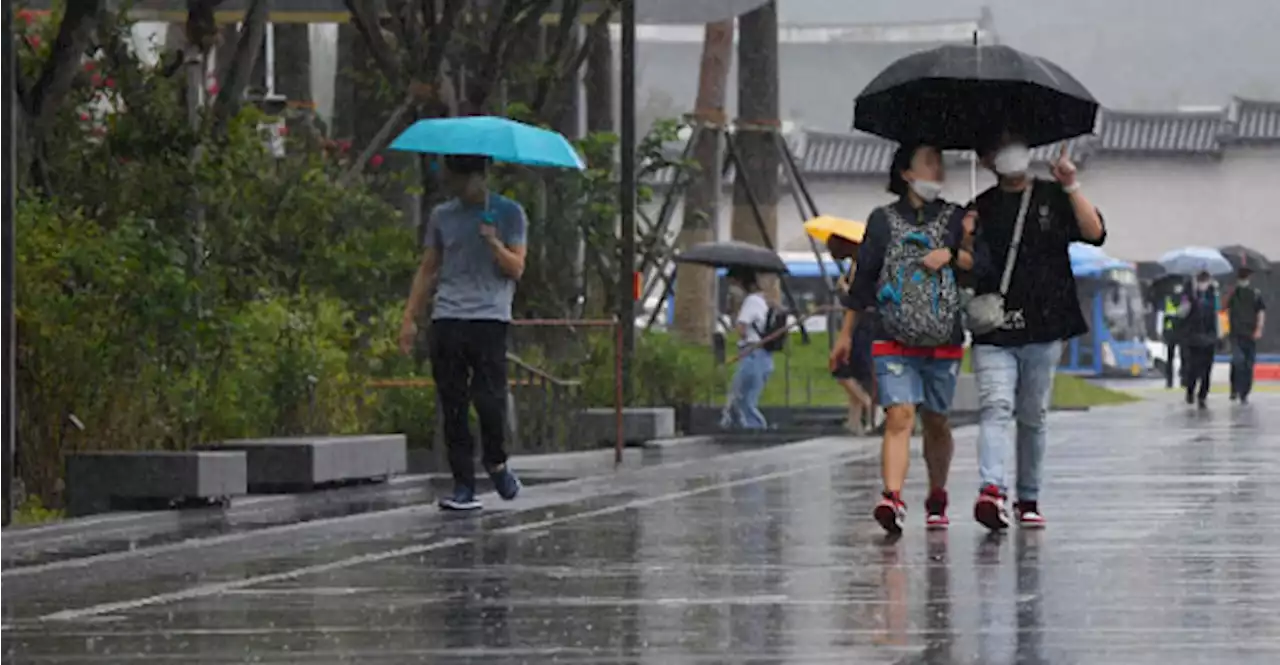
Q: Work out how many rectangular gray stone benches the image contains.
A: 3